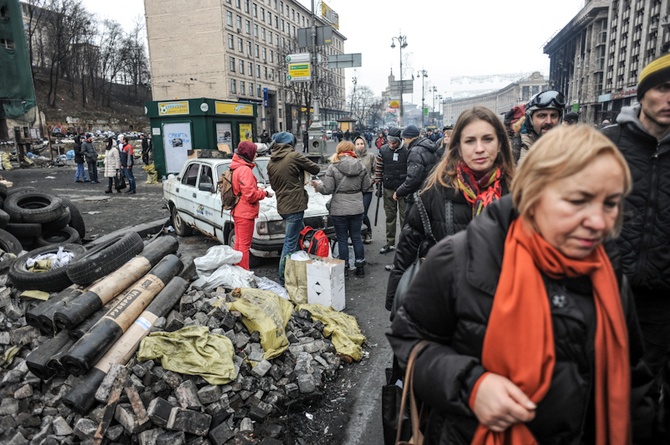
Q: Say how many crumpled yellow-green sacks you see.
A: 3